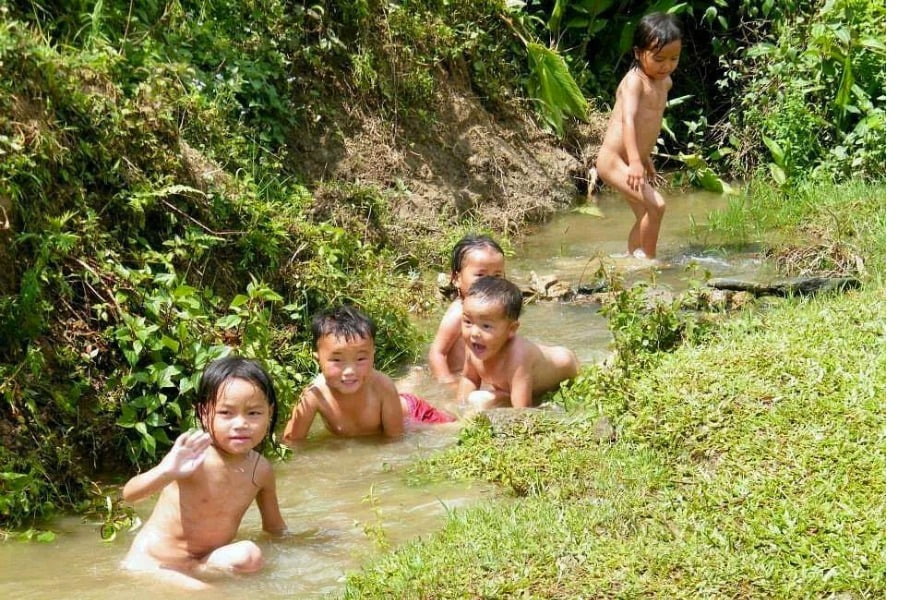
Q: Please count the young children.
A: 5